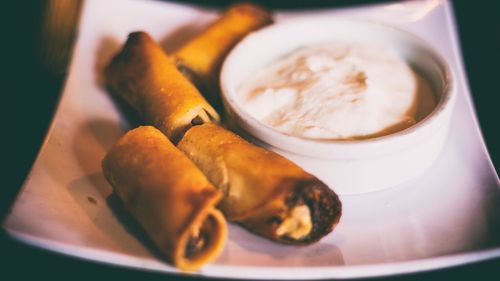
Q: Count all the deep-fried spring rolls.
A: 4